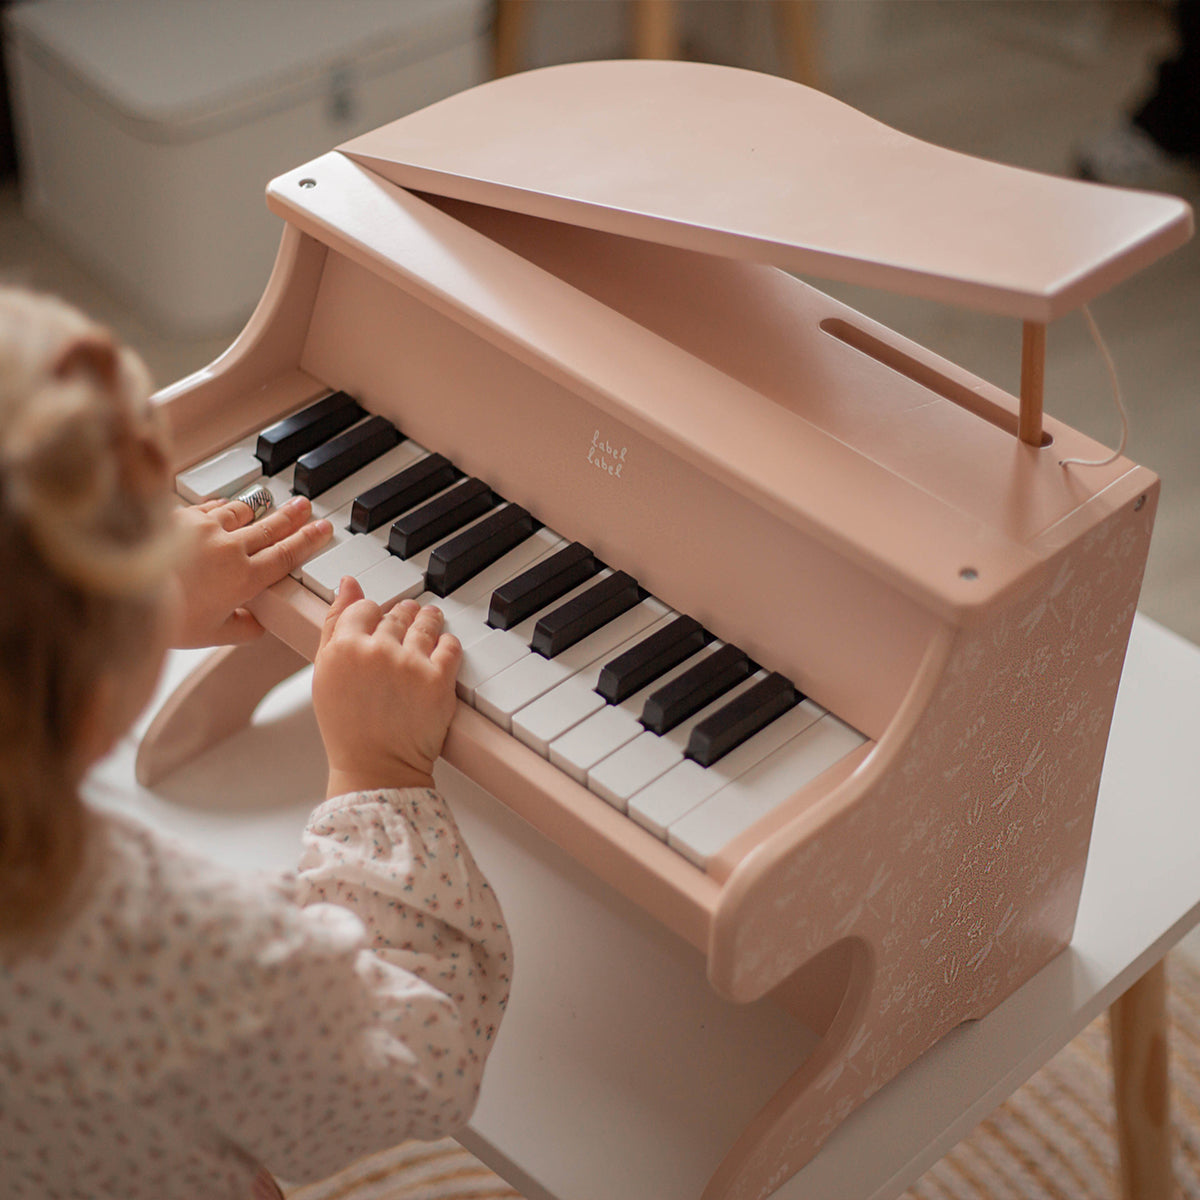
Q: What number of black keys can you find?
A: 10